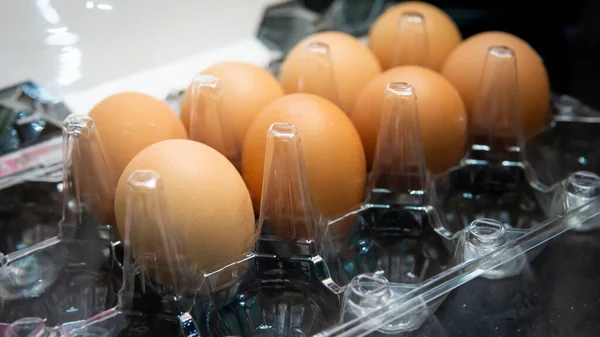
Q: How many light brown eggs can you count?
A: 8